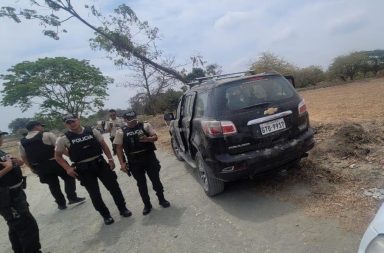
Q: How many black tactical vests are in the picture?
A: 4